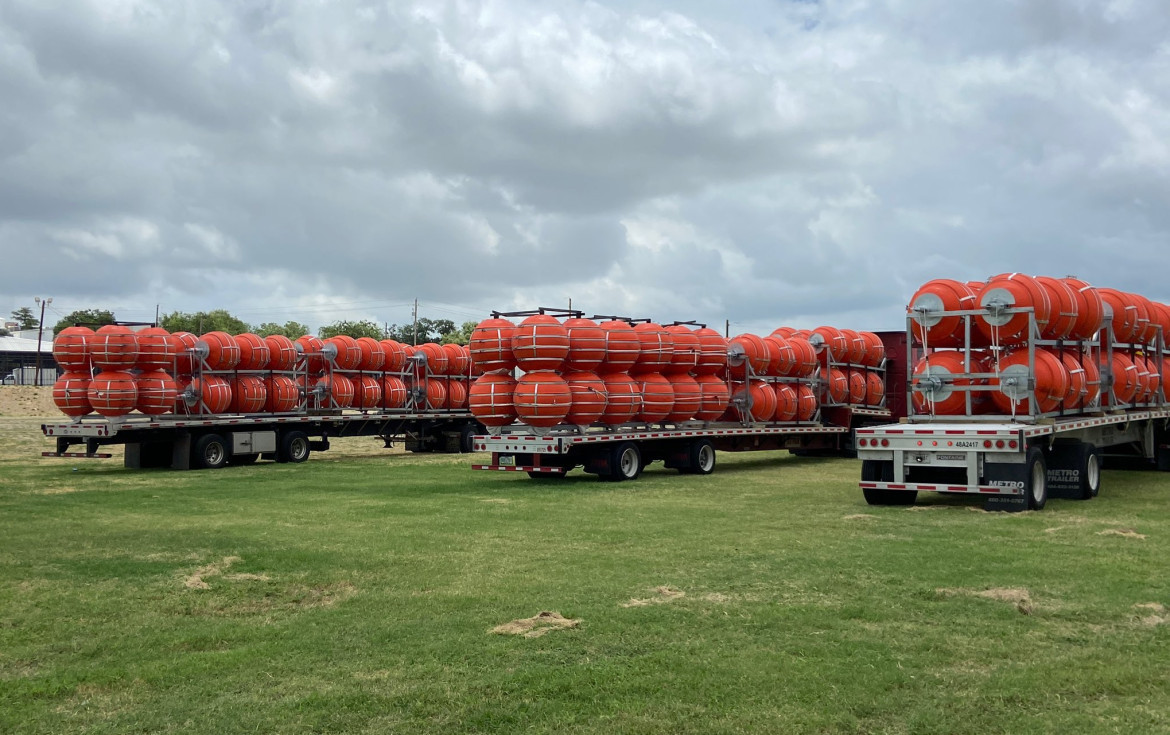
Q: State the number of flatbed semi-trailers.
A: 3